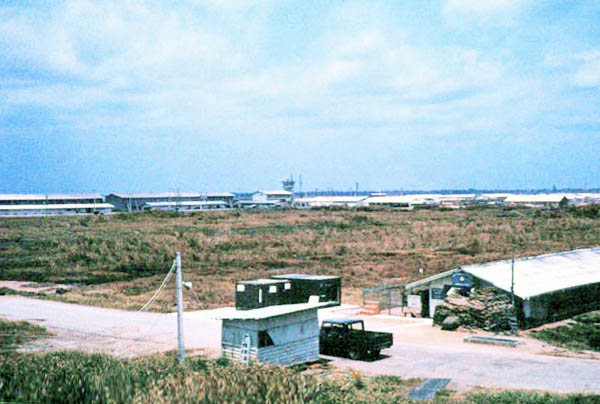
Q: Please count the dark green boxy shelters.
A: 2